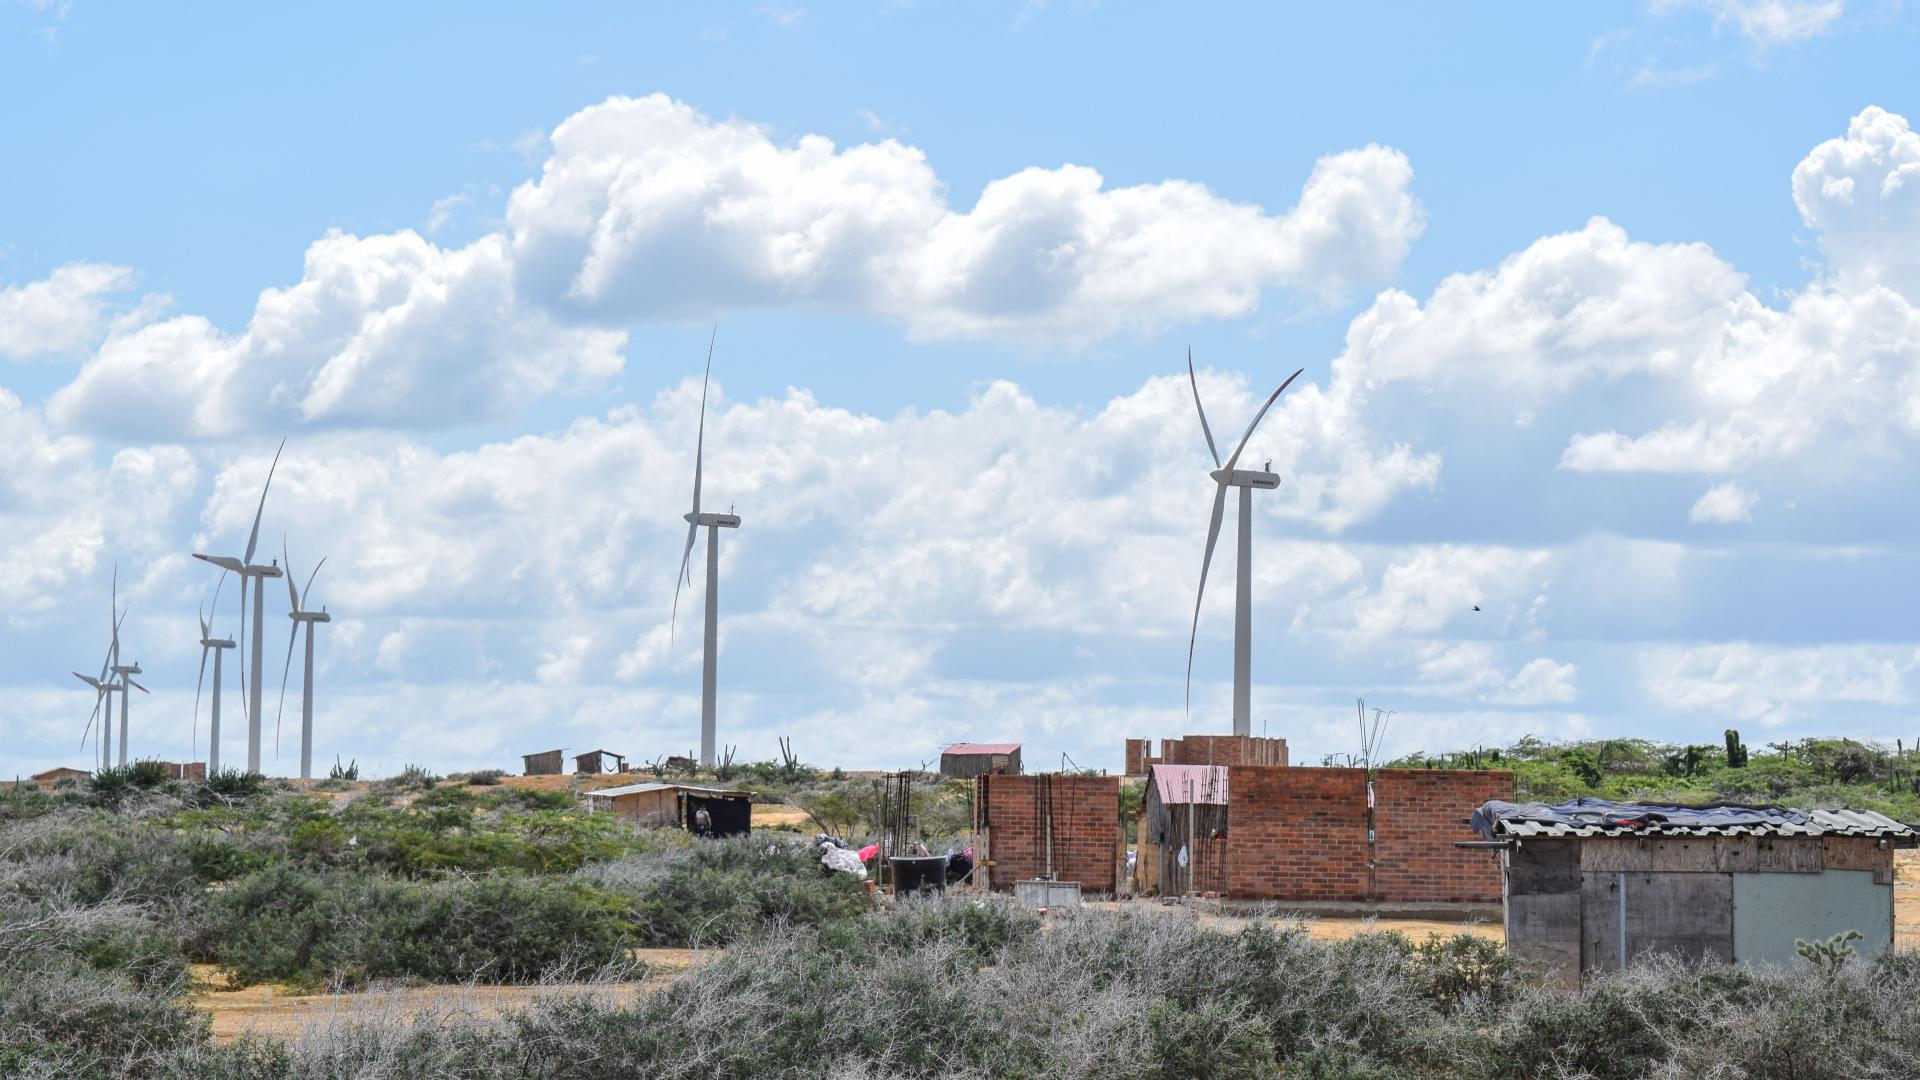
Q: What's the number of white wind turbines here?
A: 7